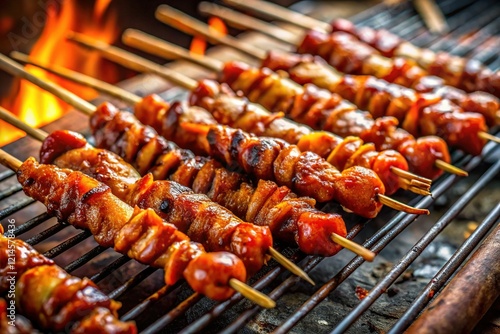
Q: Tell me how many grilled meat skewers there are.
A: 10